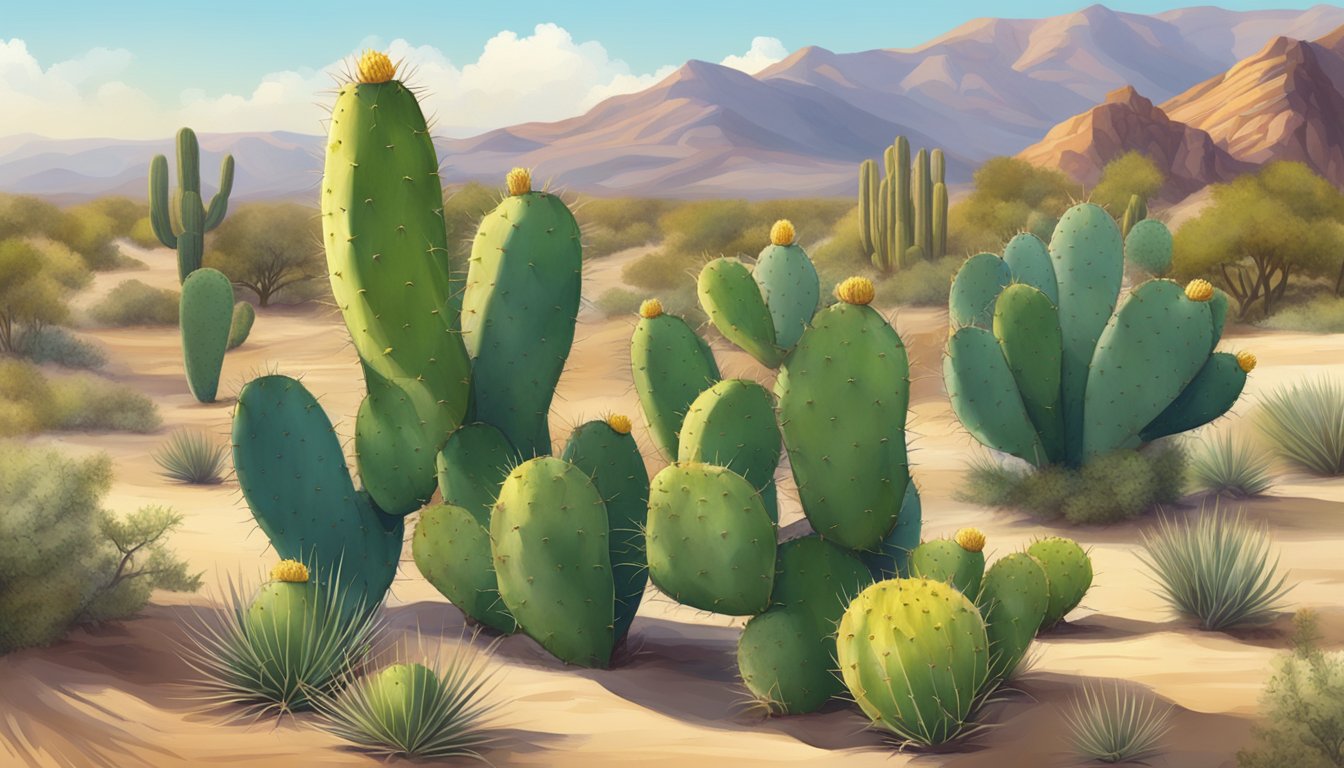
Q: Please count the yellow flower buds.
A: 10